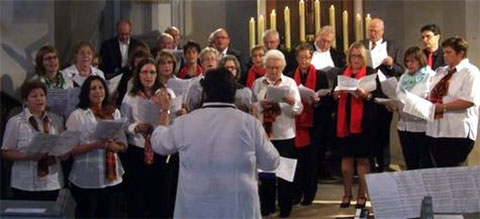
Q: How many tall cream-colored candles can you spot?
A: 10